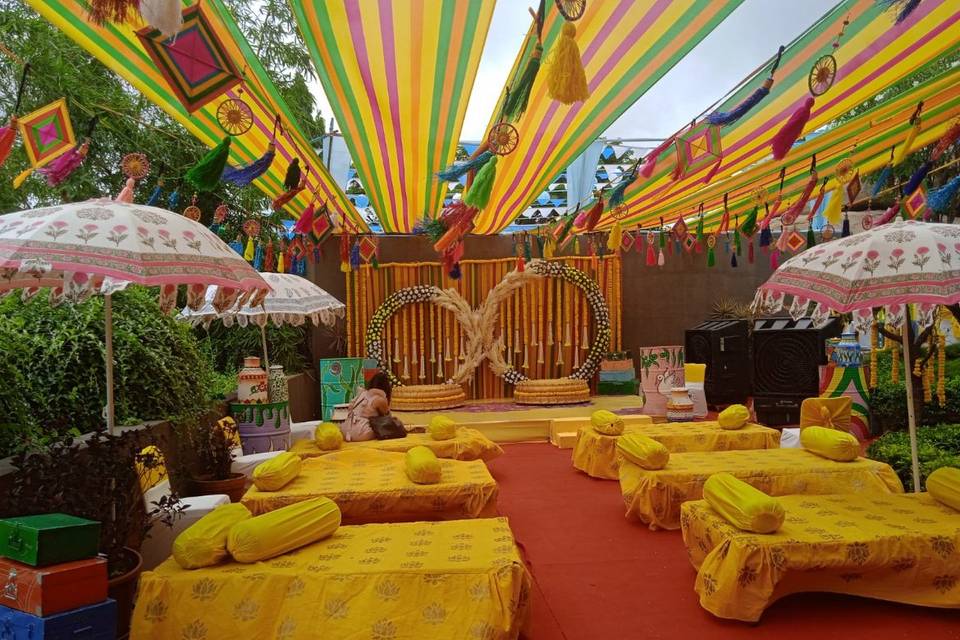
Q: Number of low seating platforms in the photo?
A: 6